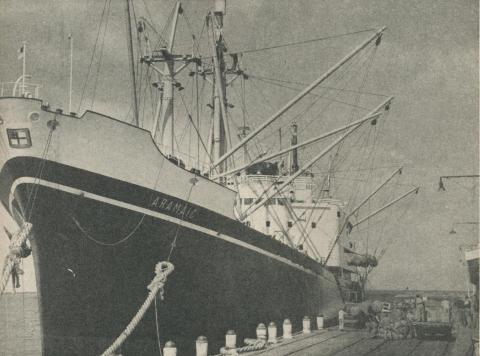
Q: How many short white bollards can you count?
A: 8